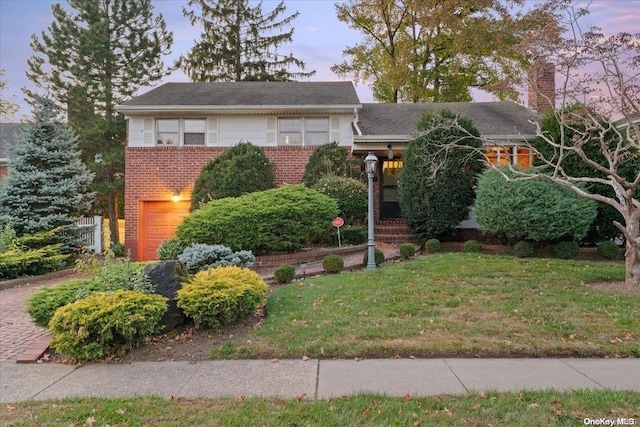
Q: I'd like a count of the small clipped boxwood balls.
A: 9